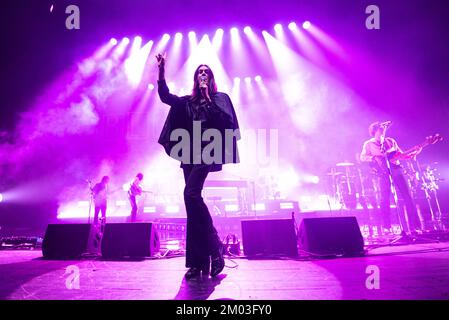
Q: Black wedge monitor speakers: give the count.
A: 4